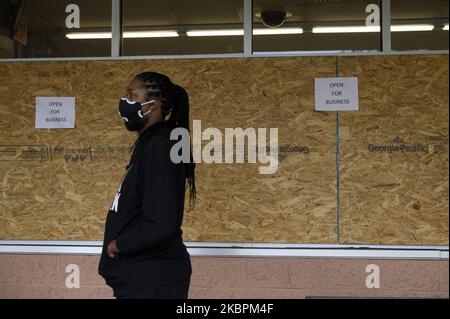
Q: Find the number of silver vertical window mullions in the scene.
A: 3